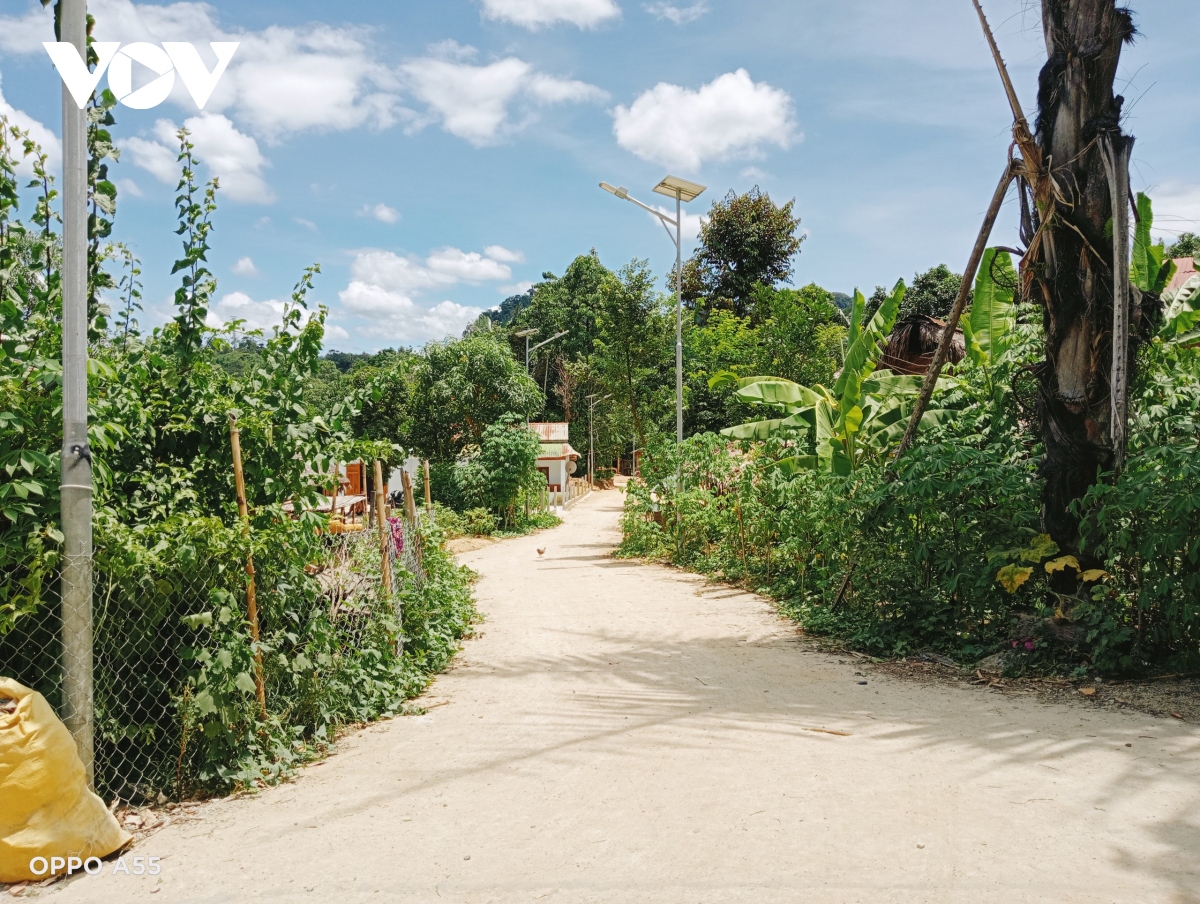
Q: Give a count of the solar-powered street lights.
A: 3